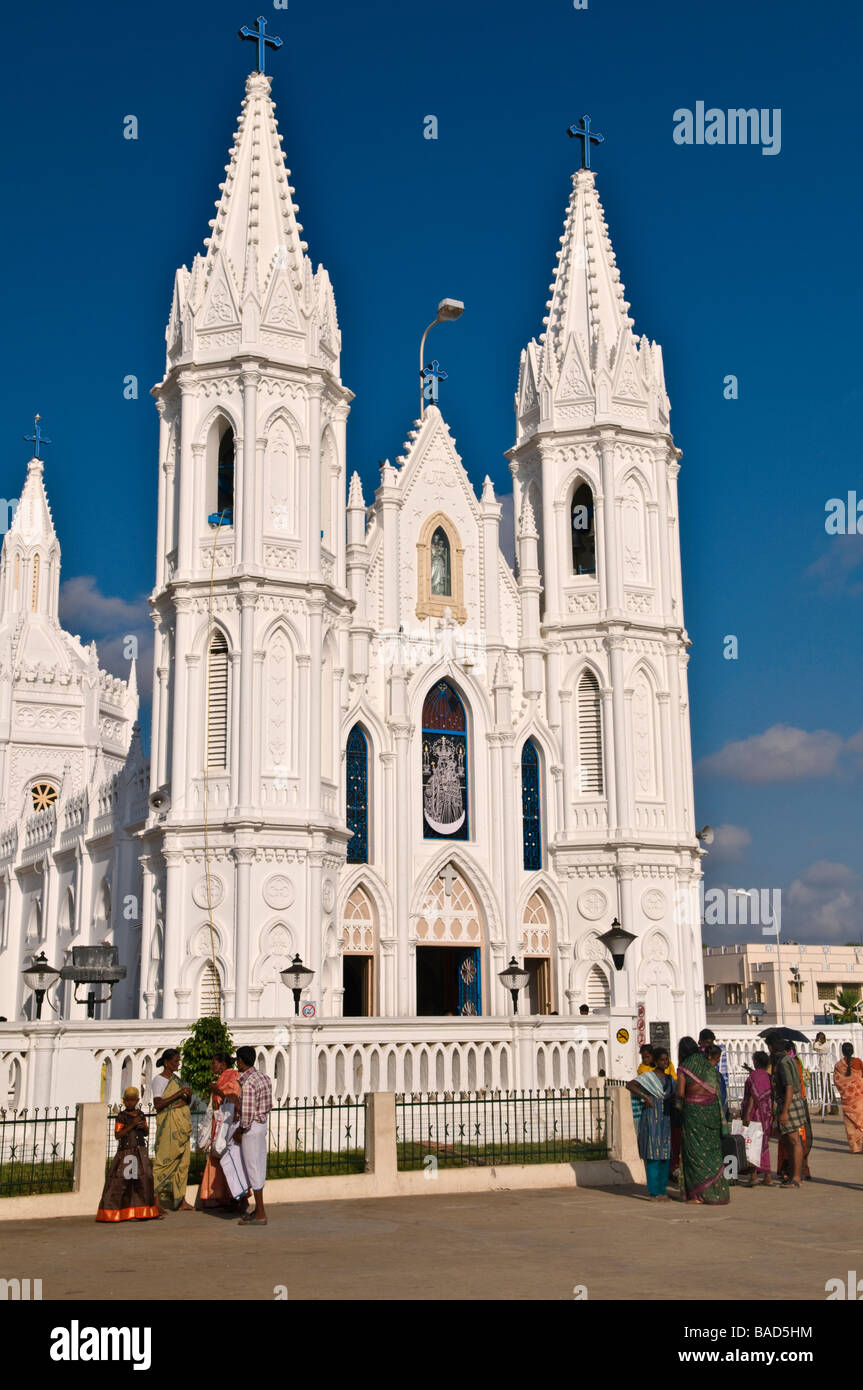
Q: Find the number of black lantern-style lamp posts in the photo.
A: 4